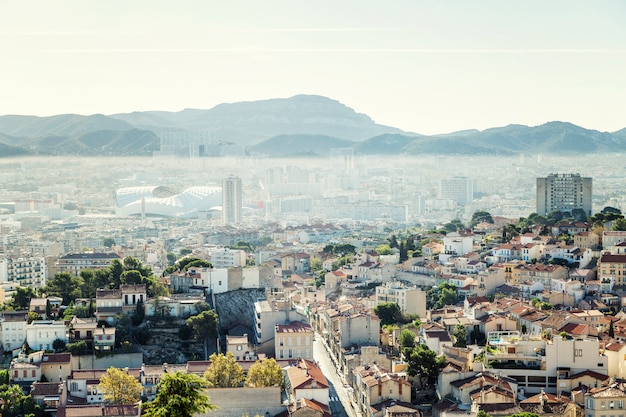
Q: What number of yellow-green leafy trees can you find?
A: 3